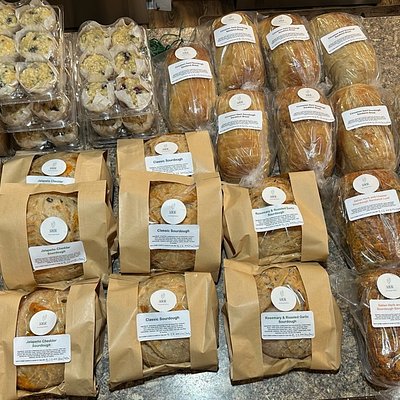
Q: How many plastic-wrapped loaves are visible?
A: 9